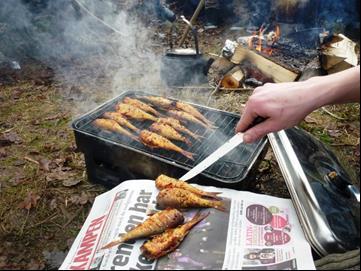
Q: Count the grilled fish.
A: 14